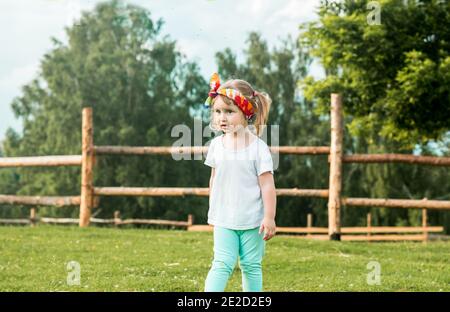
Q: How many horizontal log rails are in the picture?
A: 6